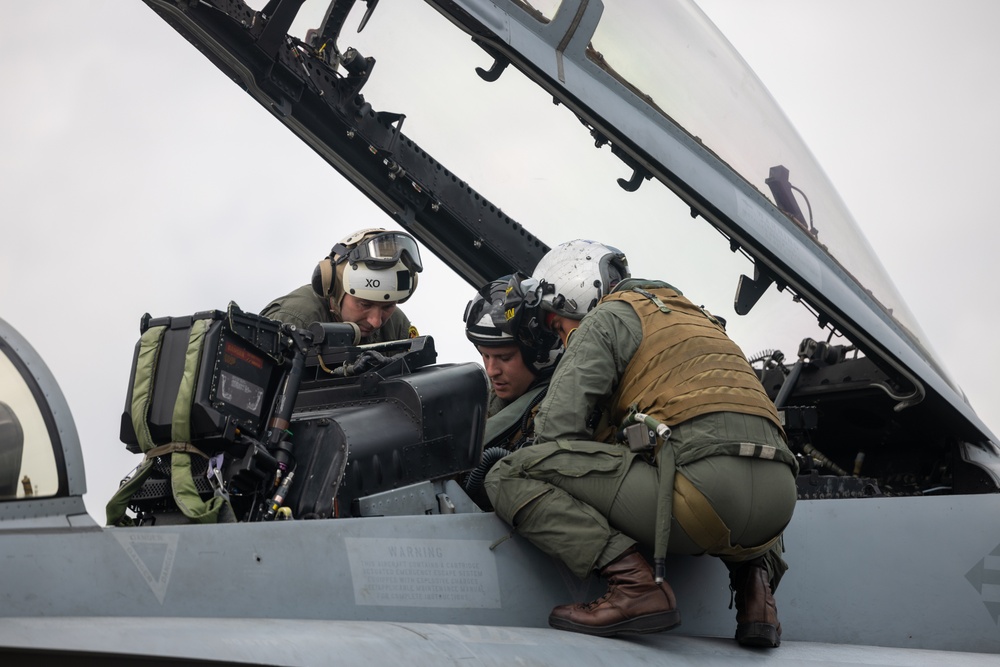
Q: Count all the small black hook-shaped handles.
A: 2